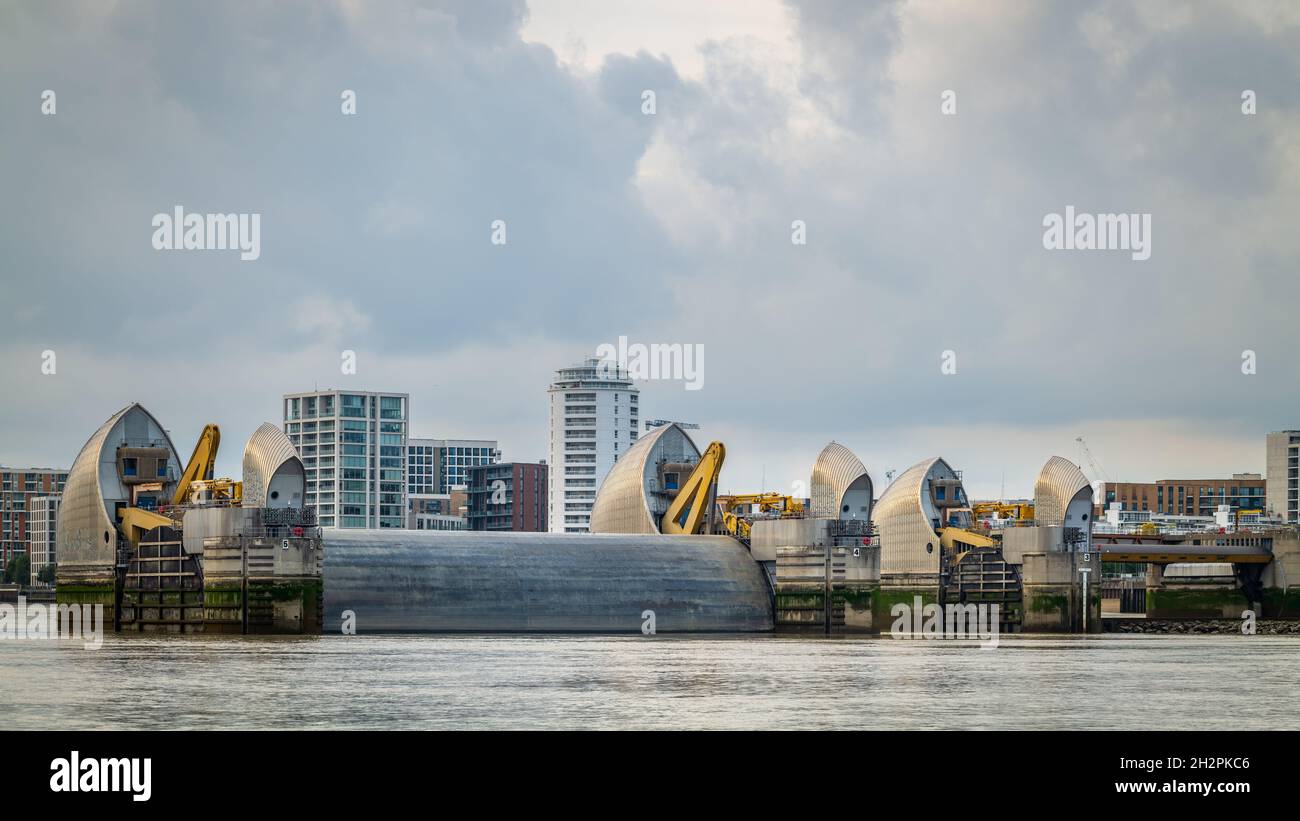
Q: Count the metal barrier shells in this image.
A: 6